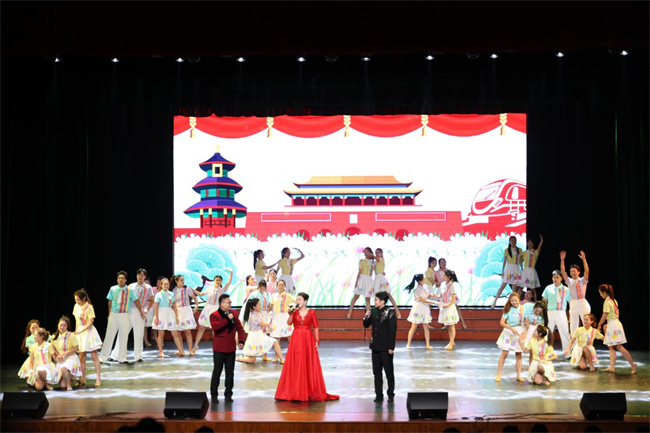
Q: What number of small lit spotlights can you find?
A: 10